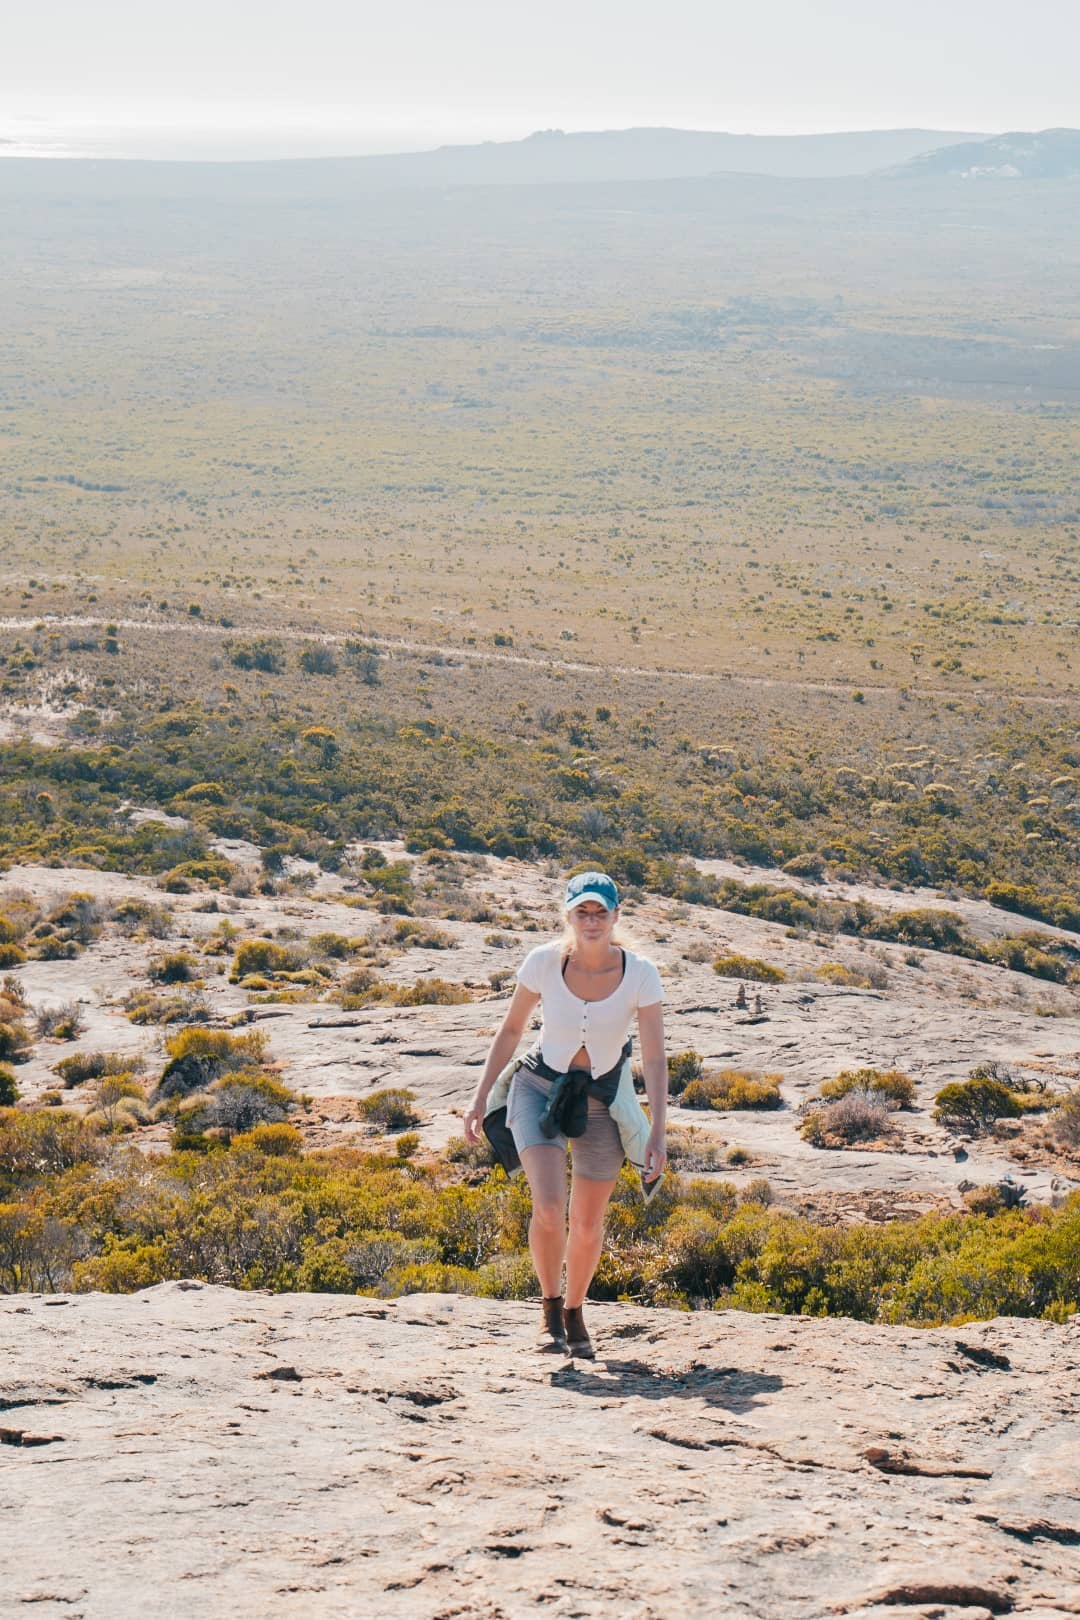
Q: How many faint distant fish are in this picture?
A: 0